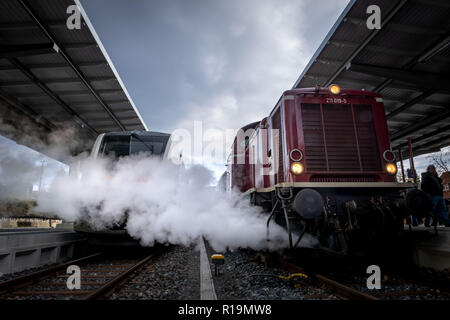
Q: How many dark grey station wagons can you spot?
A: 0